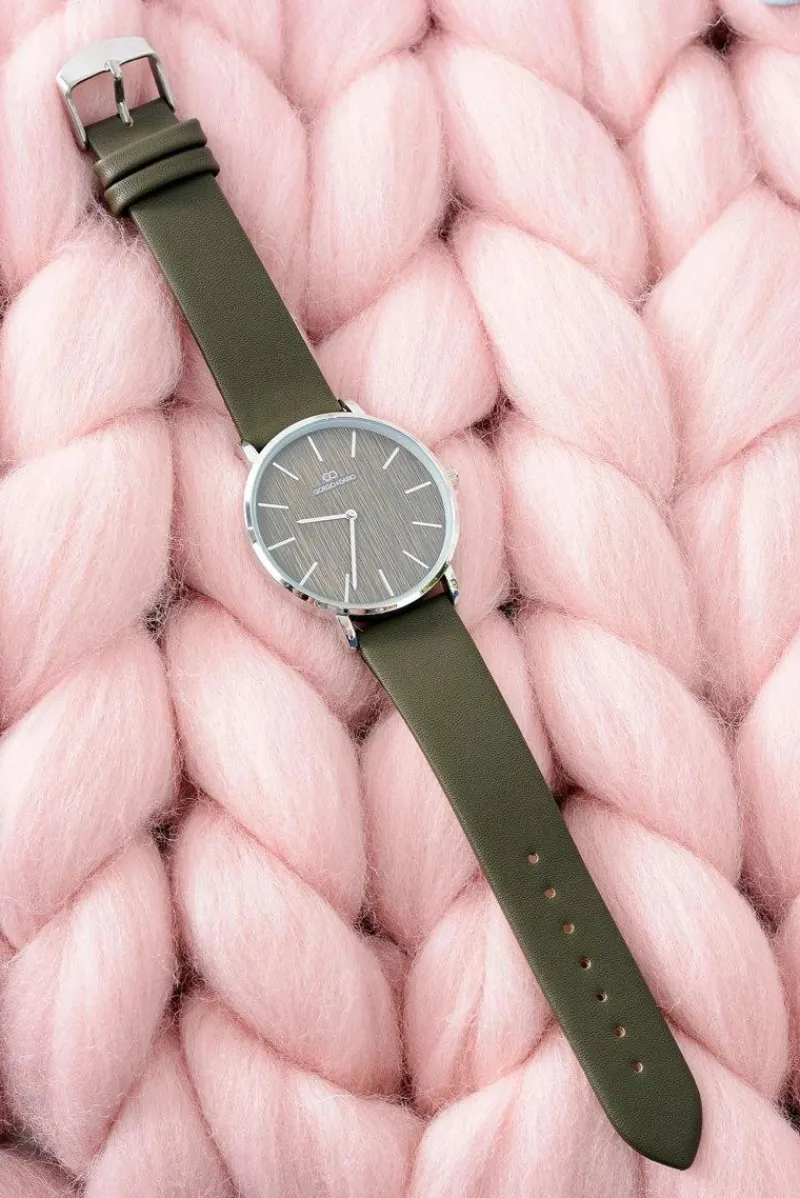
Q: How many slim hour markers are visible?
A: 12